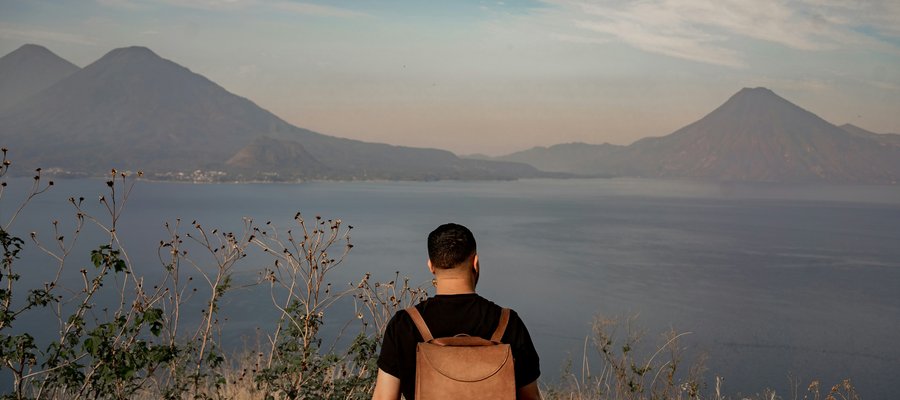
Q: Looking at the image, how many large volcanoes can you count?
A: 3